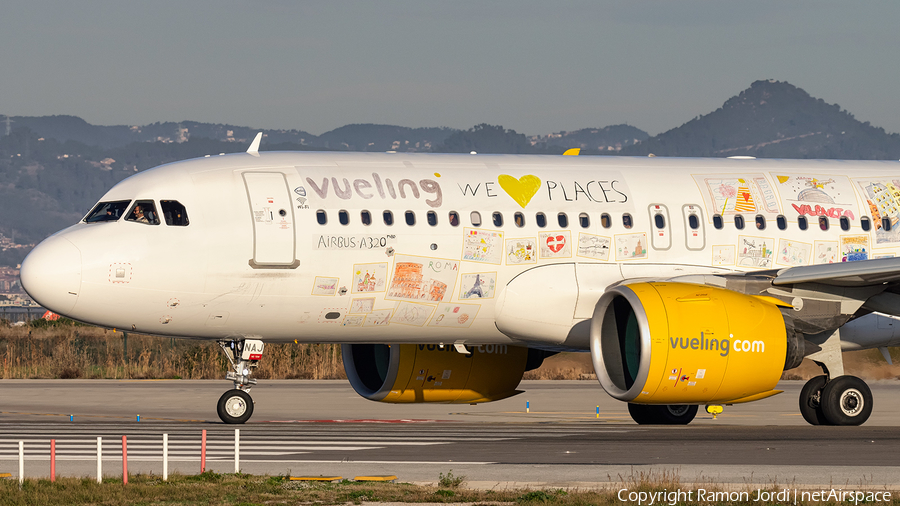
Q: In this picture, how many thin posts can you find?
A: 7